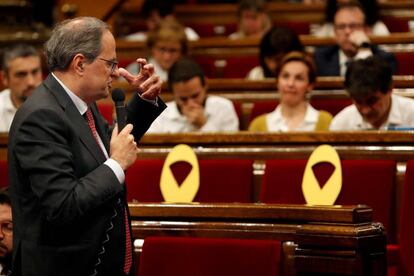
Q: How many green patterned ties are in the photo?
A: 0